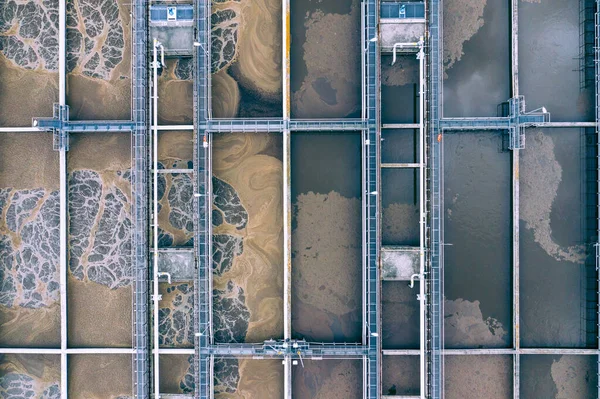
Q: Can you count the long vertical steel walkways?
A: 4